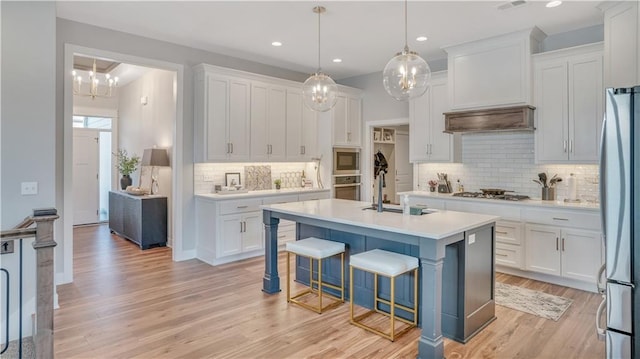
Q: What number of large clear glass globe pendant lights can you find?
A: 2